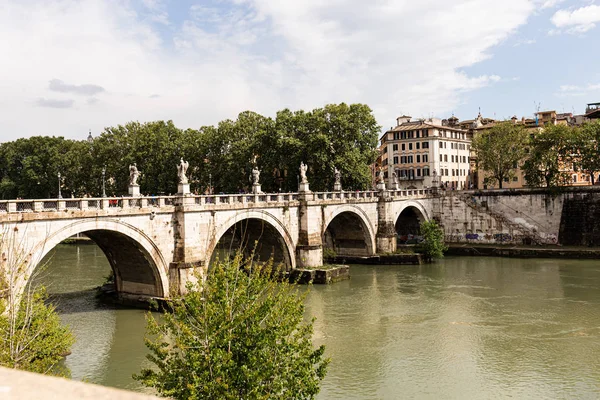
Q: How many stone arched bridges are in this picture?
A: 1